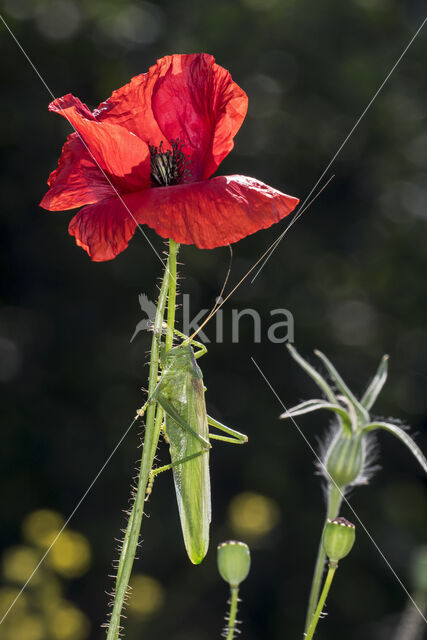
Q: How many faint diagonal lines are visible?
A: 4